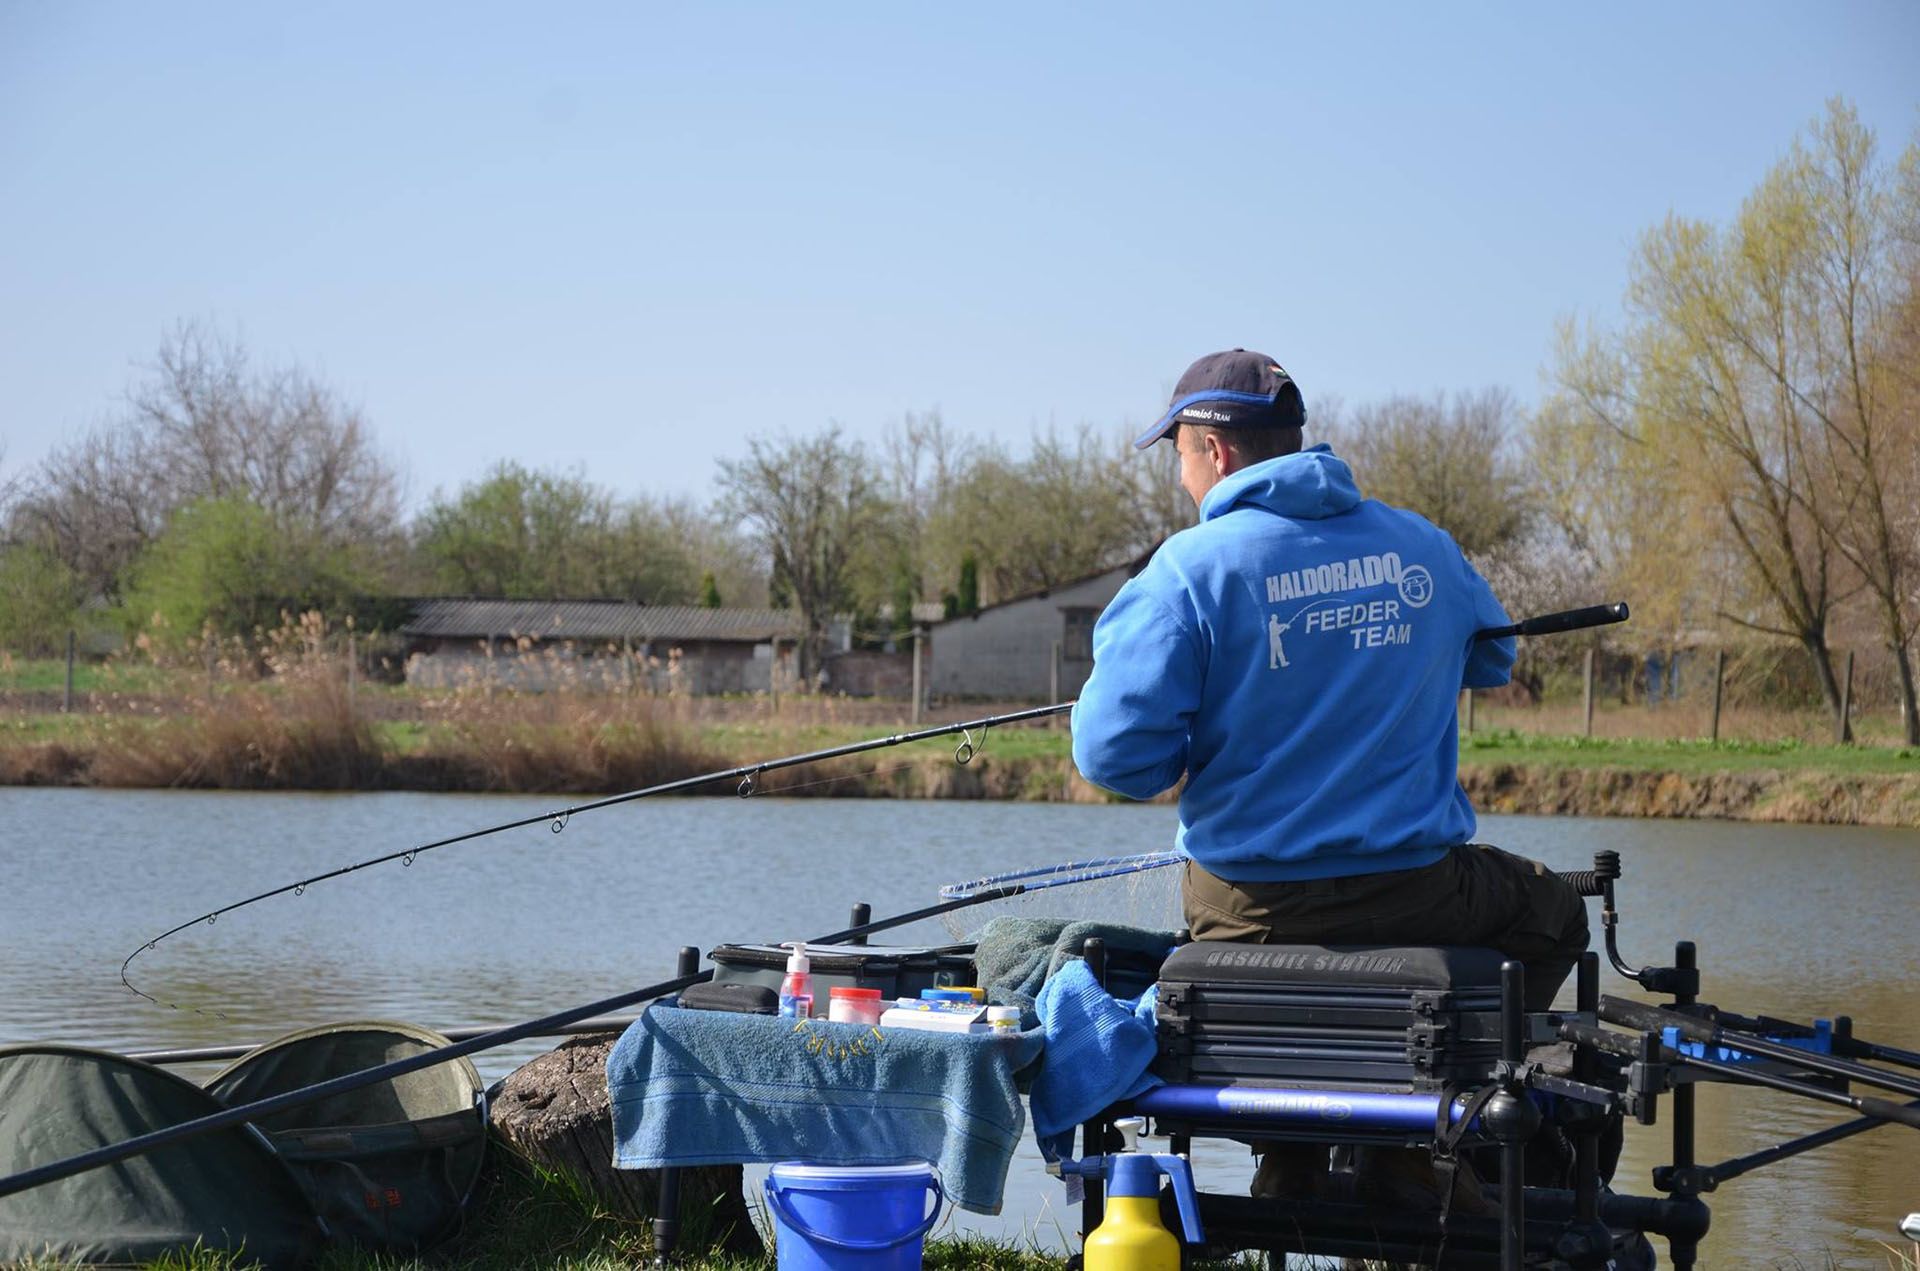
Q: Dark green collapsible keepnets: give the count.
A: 2